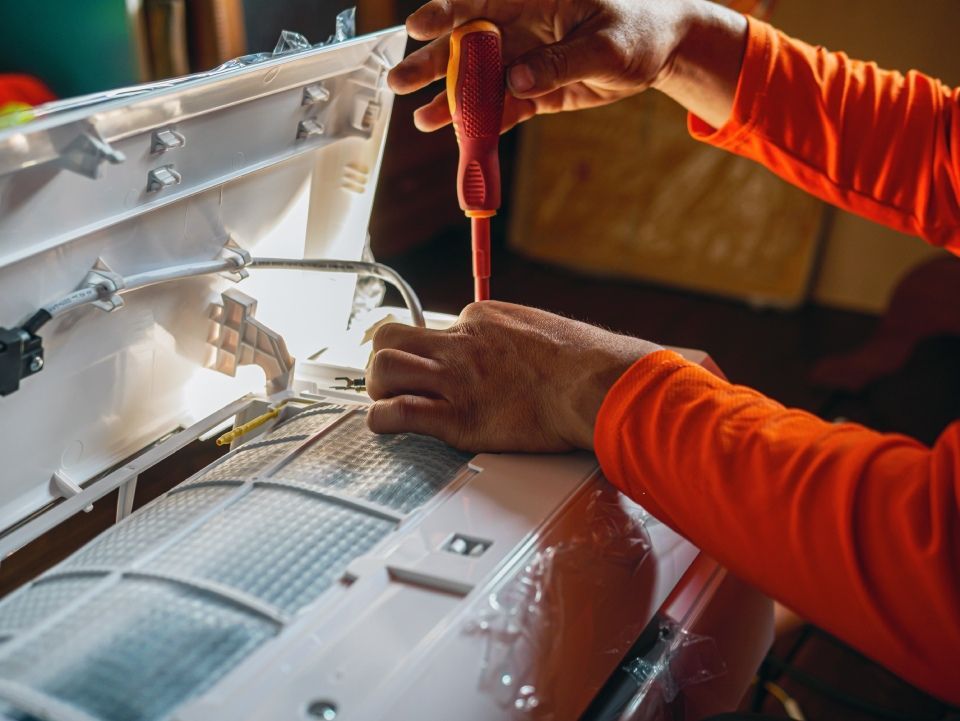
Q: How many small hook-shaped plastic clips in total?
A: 4